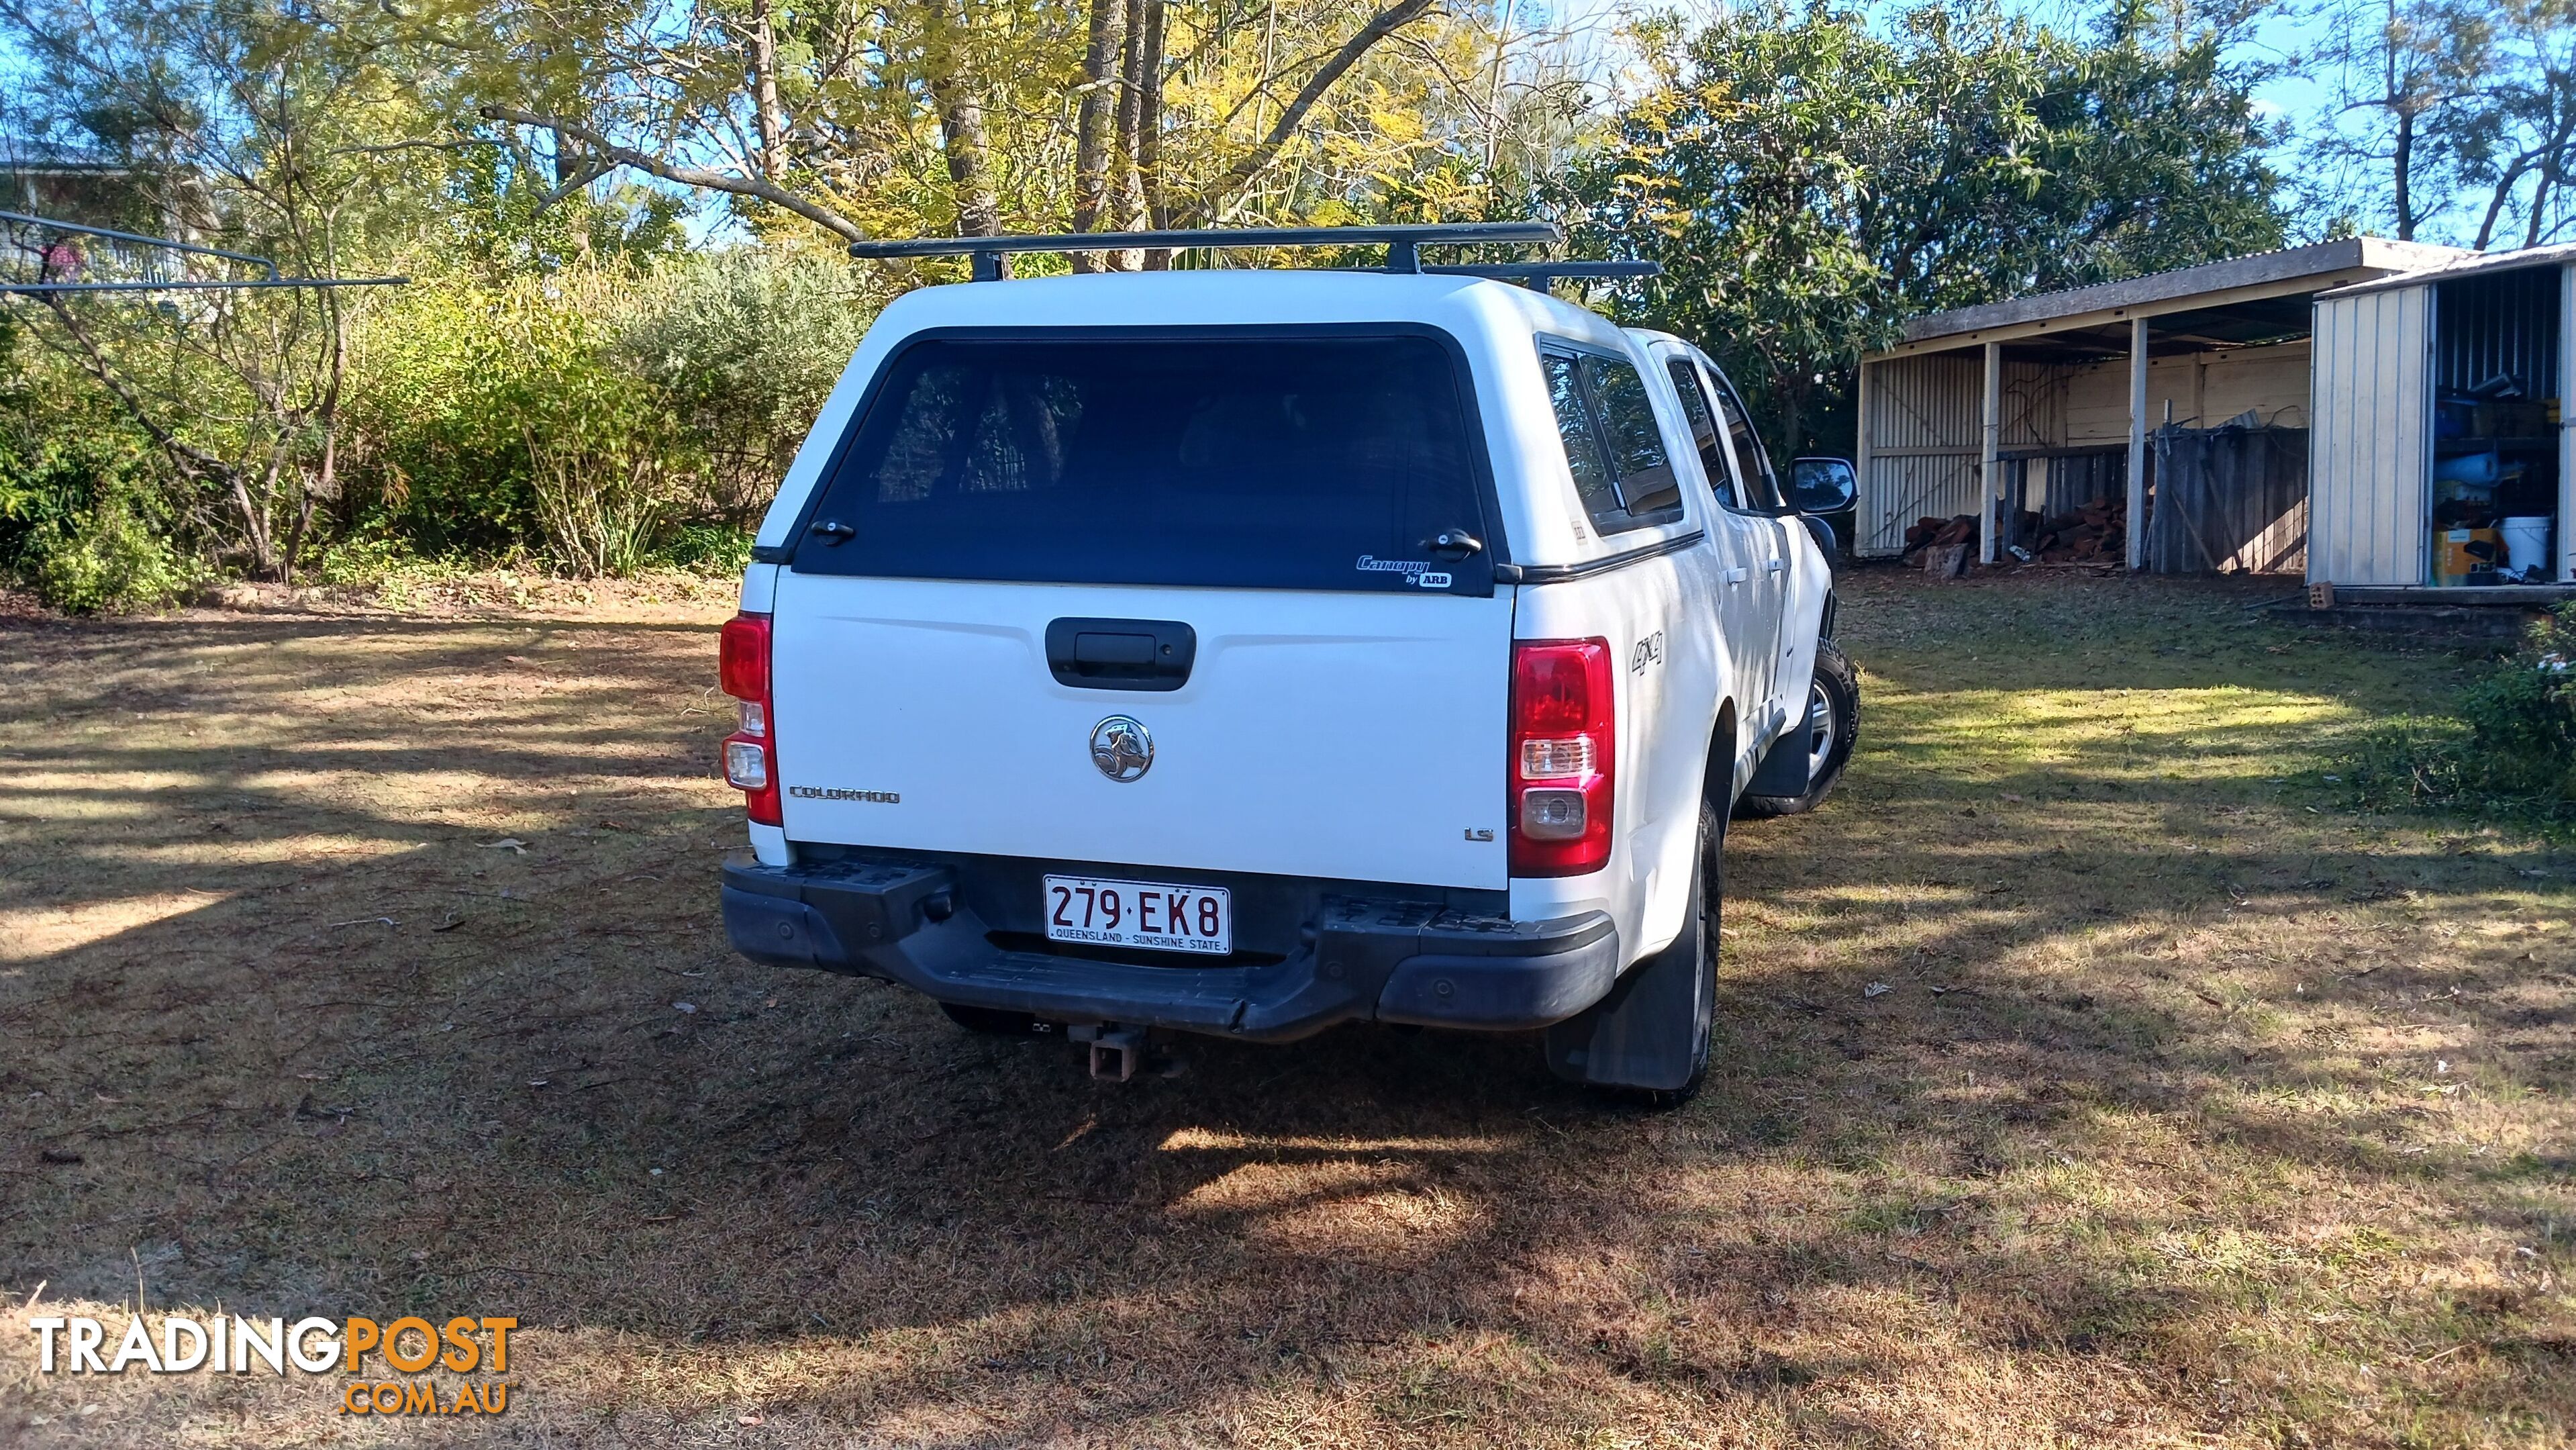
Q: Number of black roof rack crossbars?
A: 2